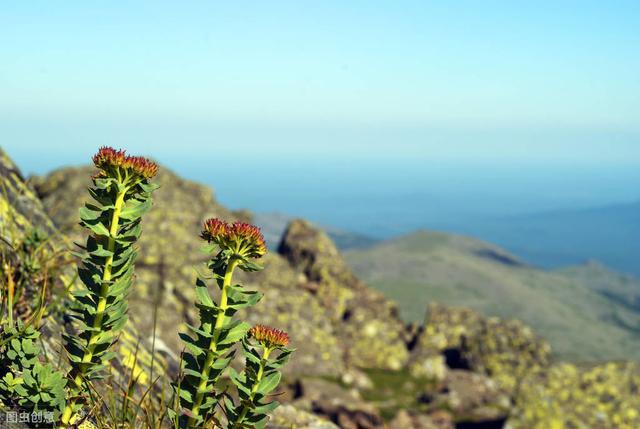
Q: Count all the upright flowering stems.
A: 3